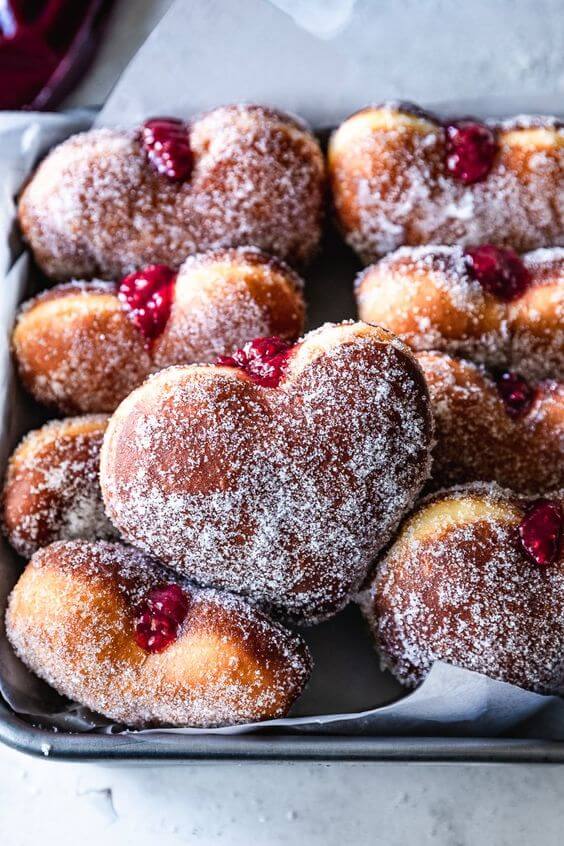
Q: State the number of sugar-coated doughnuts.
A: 9